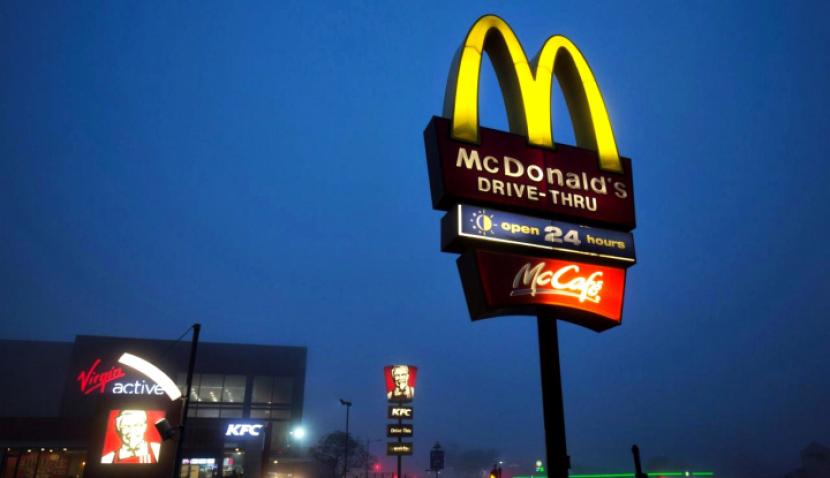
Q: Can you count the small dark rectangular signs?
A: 3